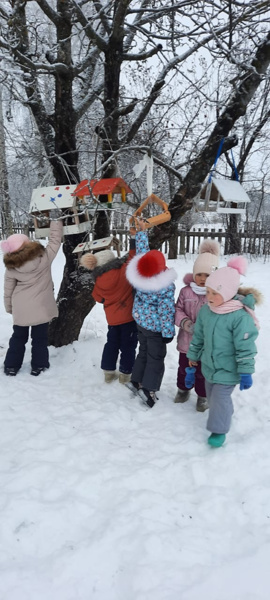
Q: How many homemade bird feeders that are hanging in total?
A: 5